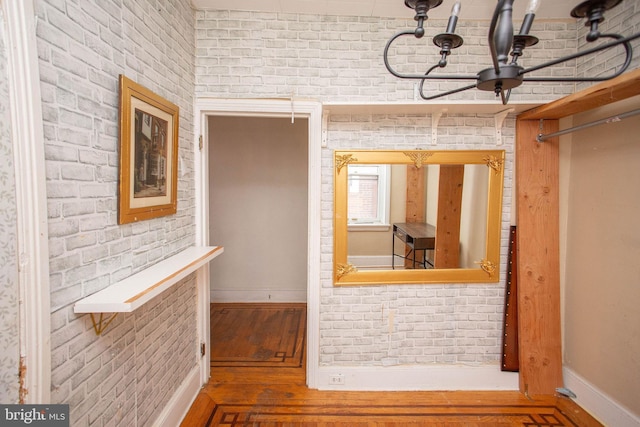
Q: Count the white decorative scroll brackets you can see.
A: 3